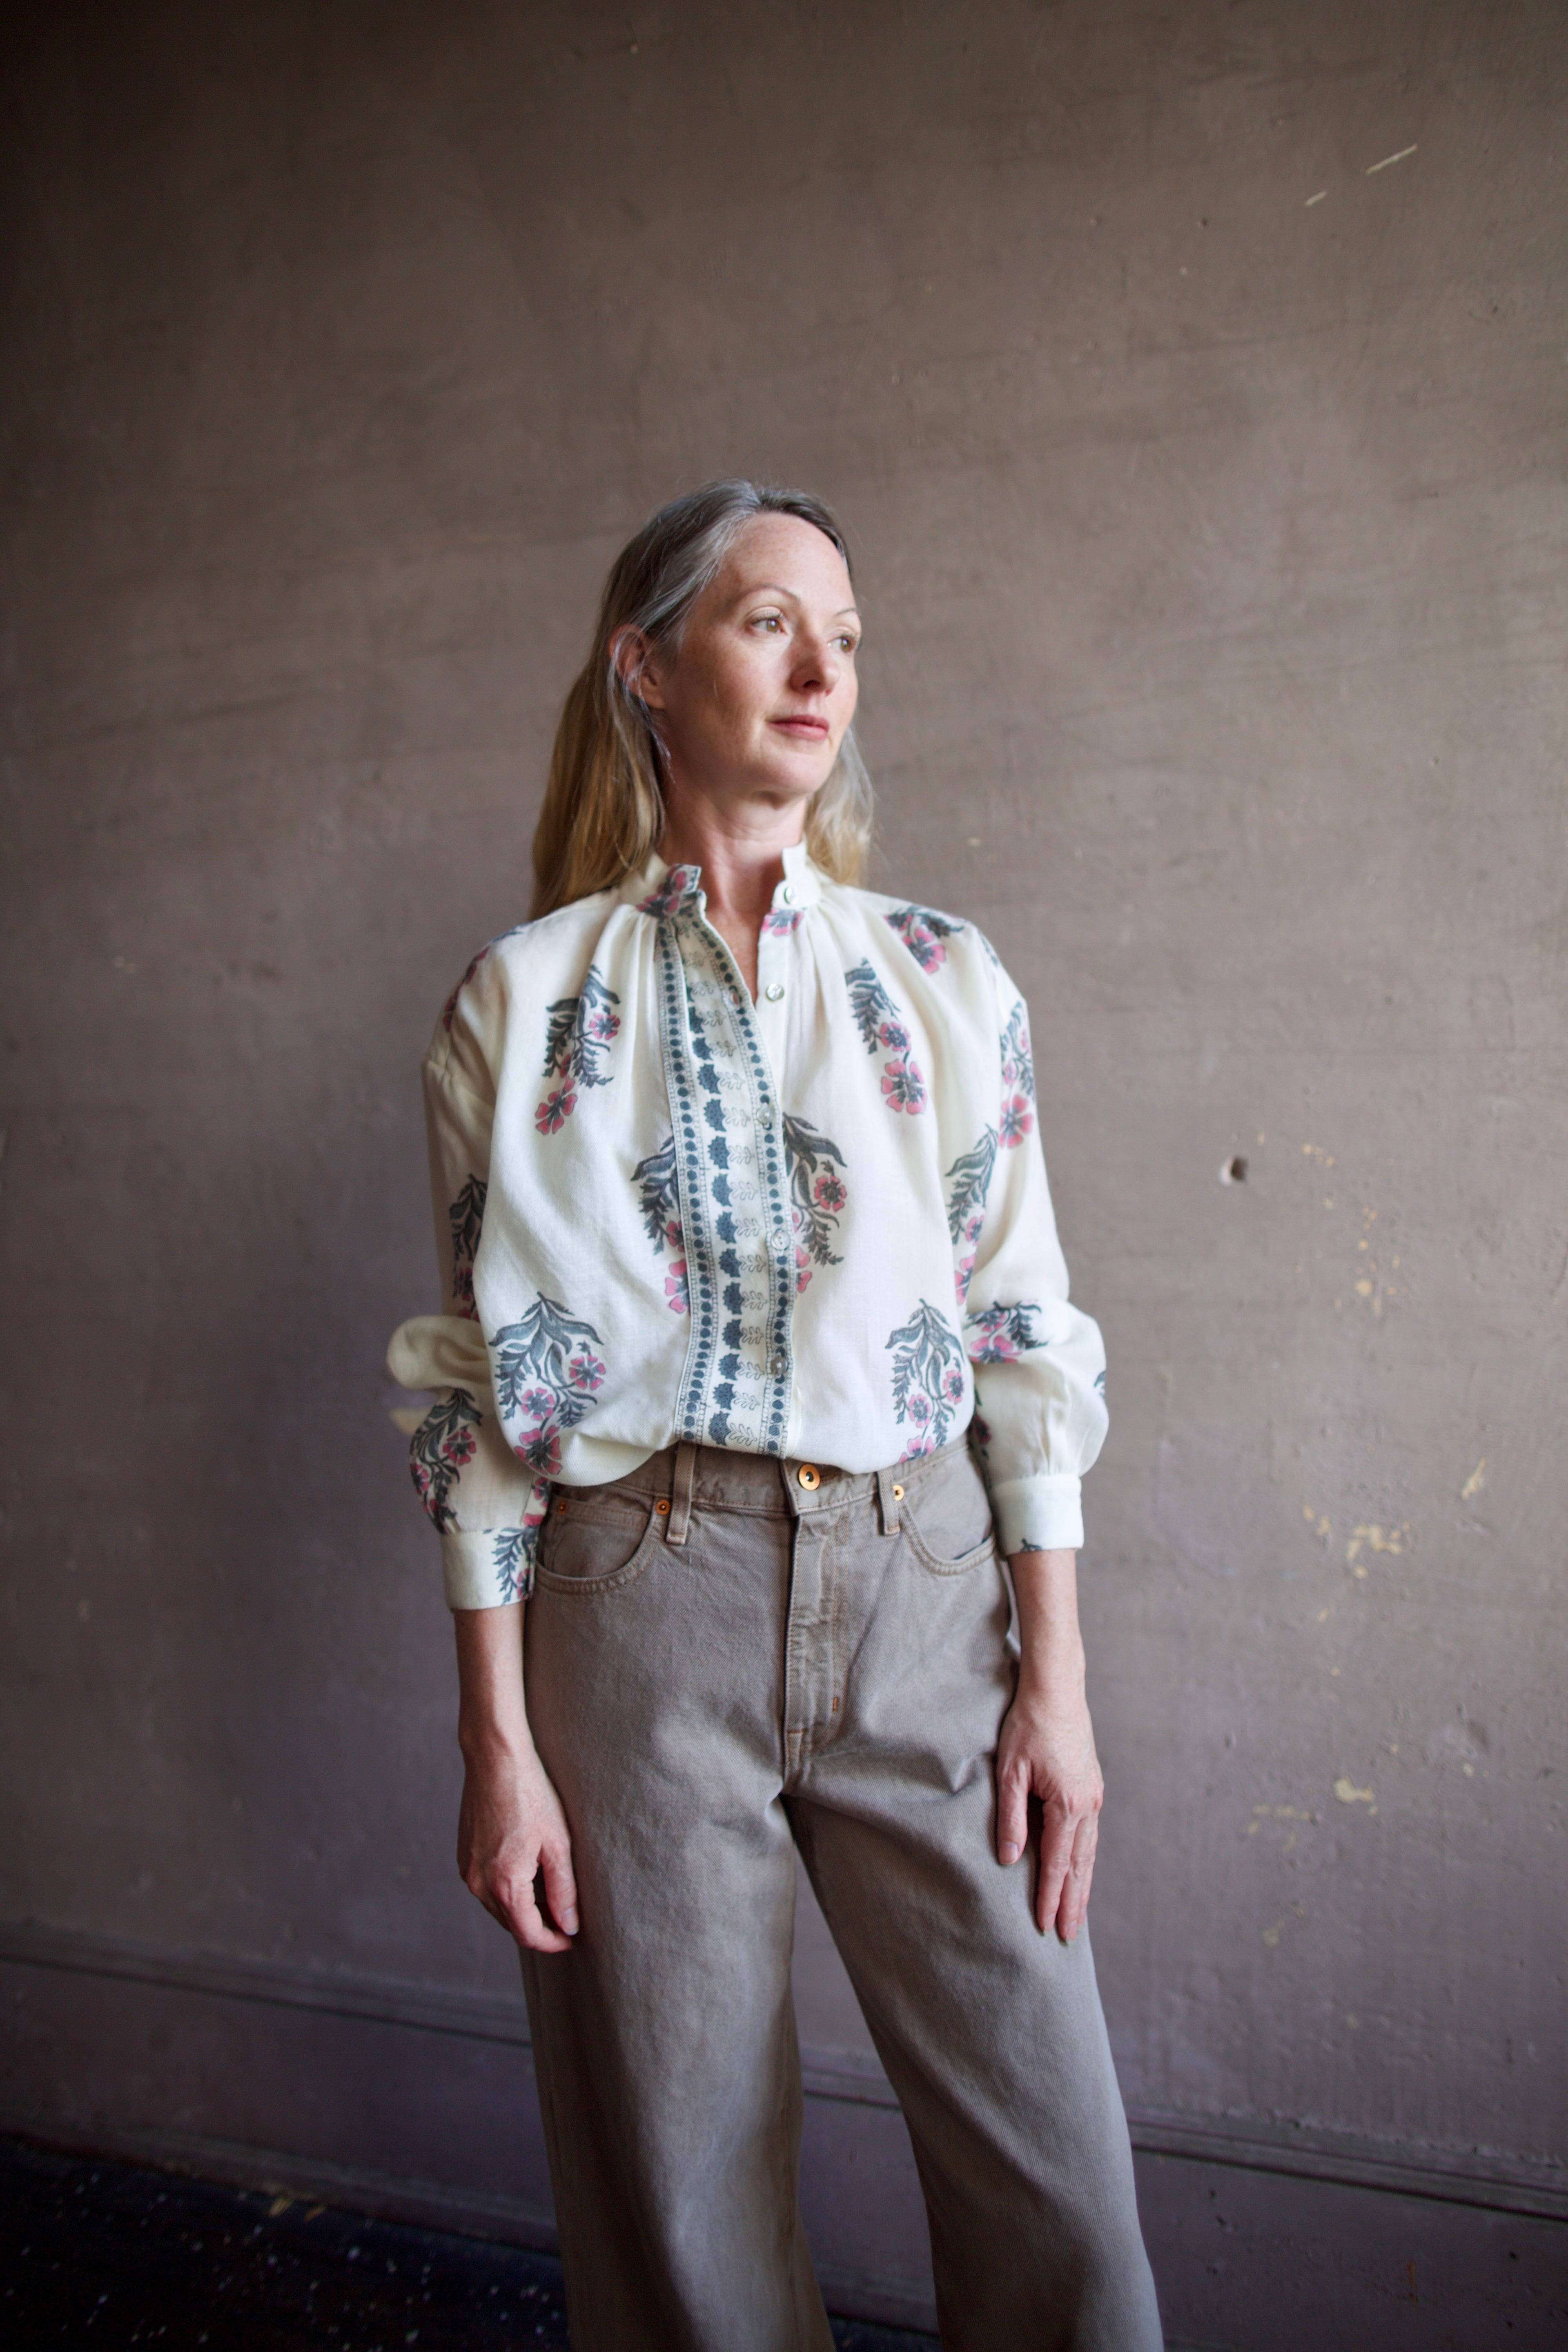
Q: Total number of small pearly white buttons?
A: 5